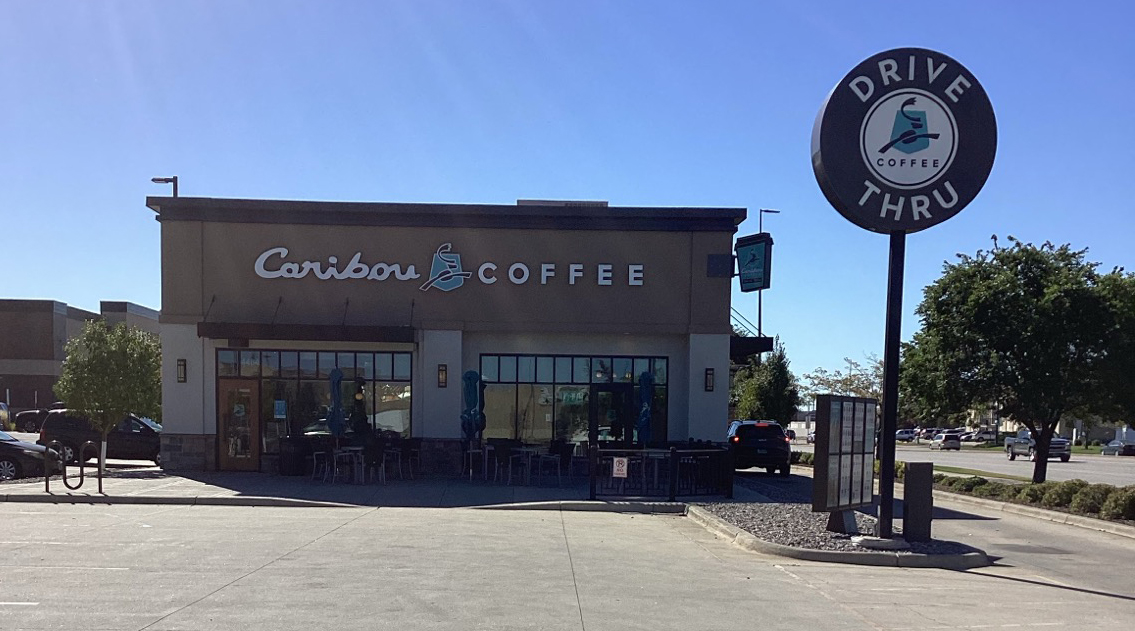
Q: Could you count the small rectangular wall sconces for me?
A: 3